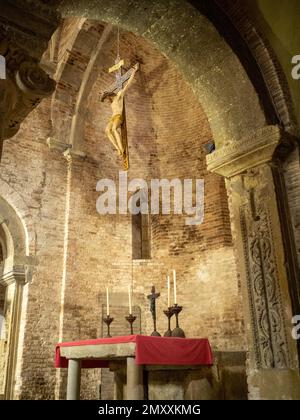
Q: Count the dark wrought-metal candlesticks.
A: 4